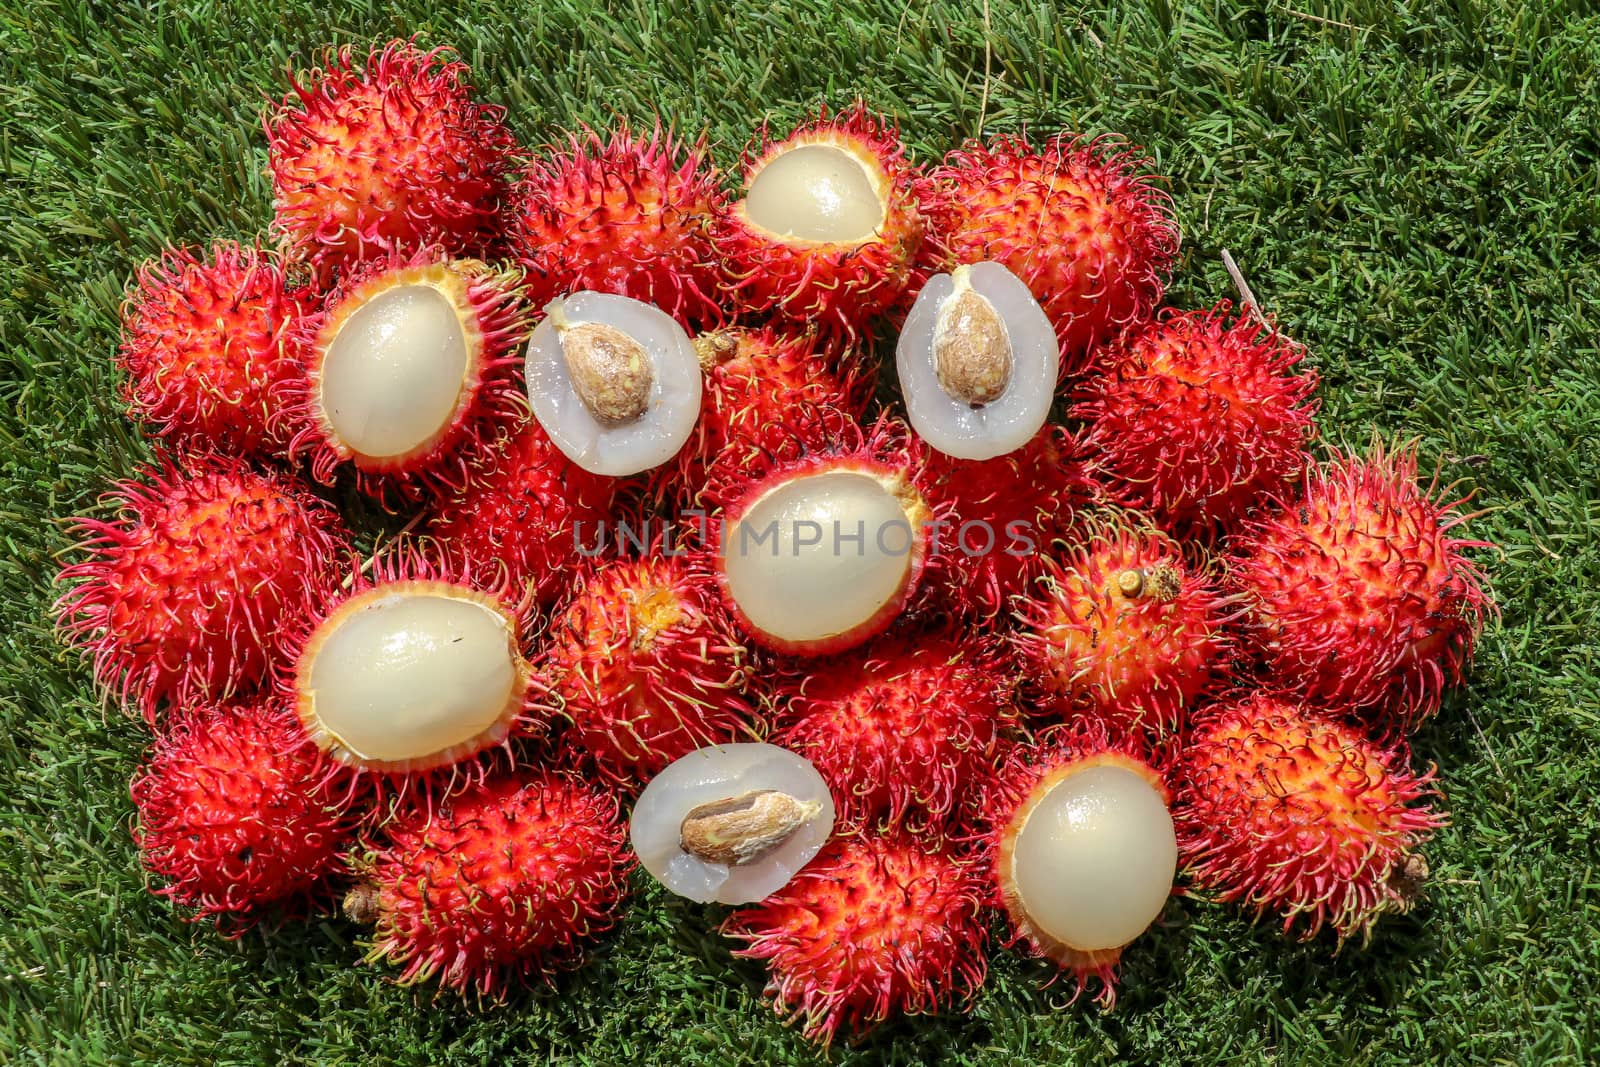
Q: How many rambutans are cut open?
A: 8